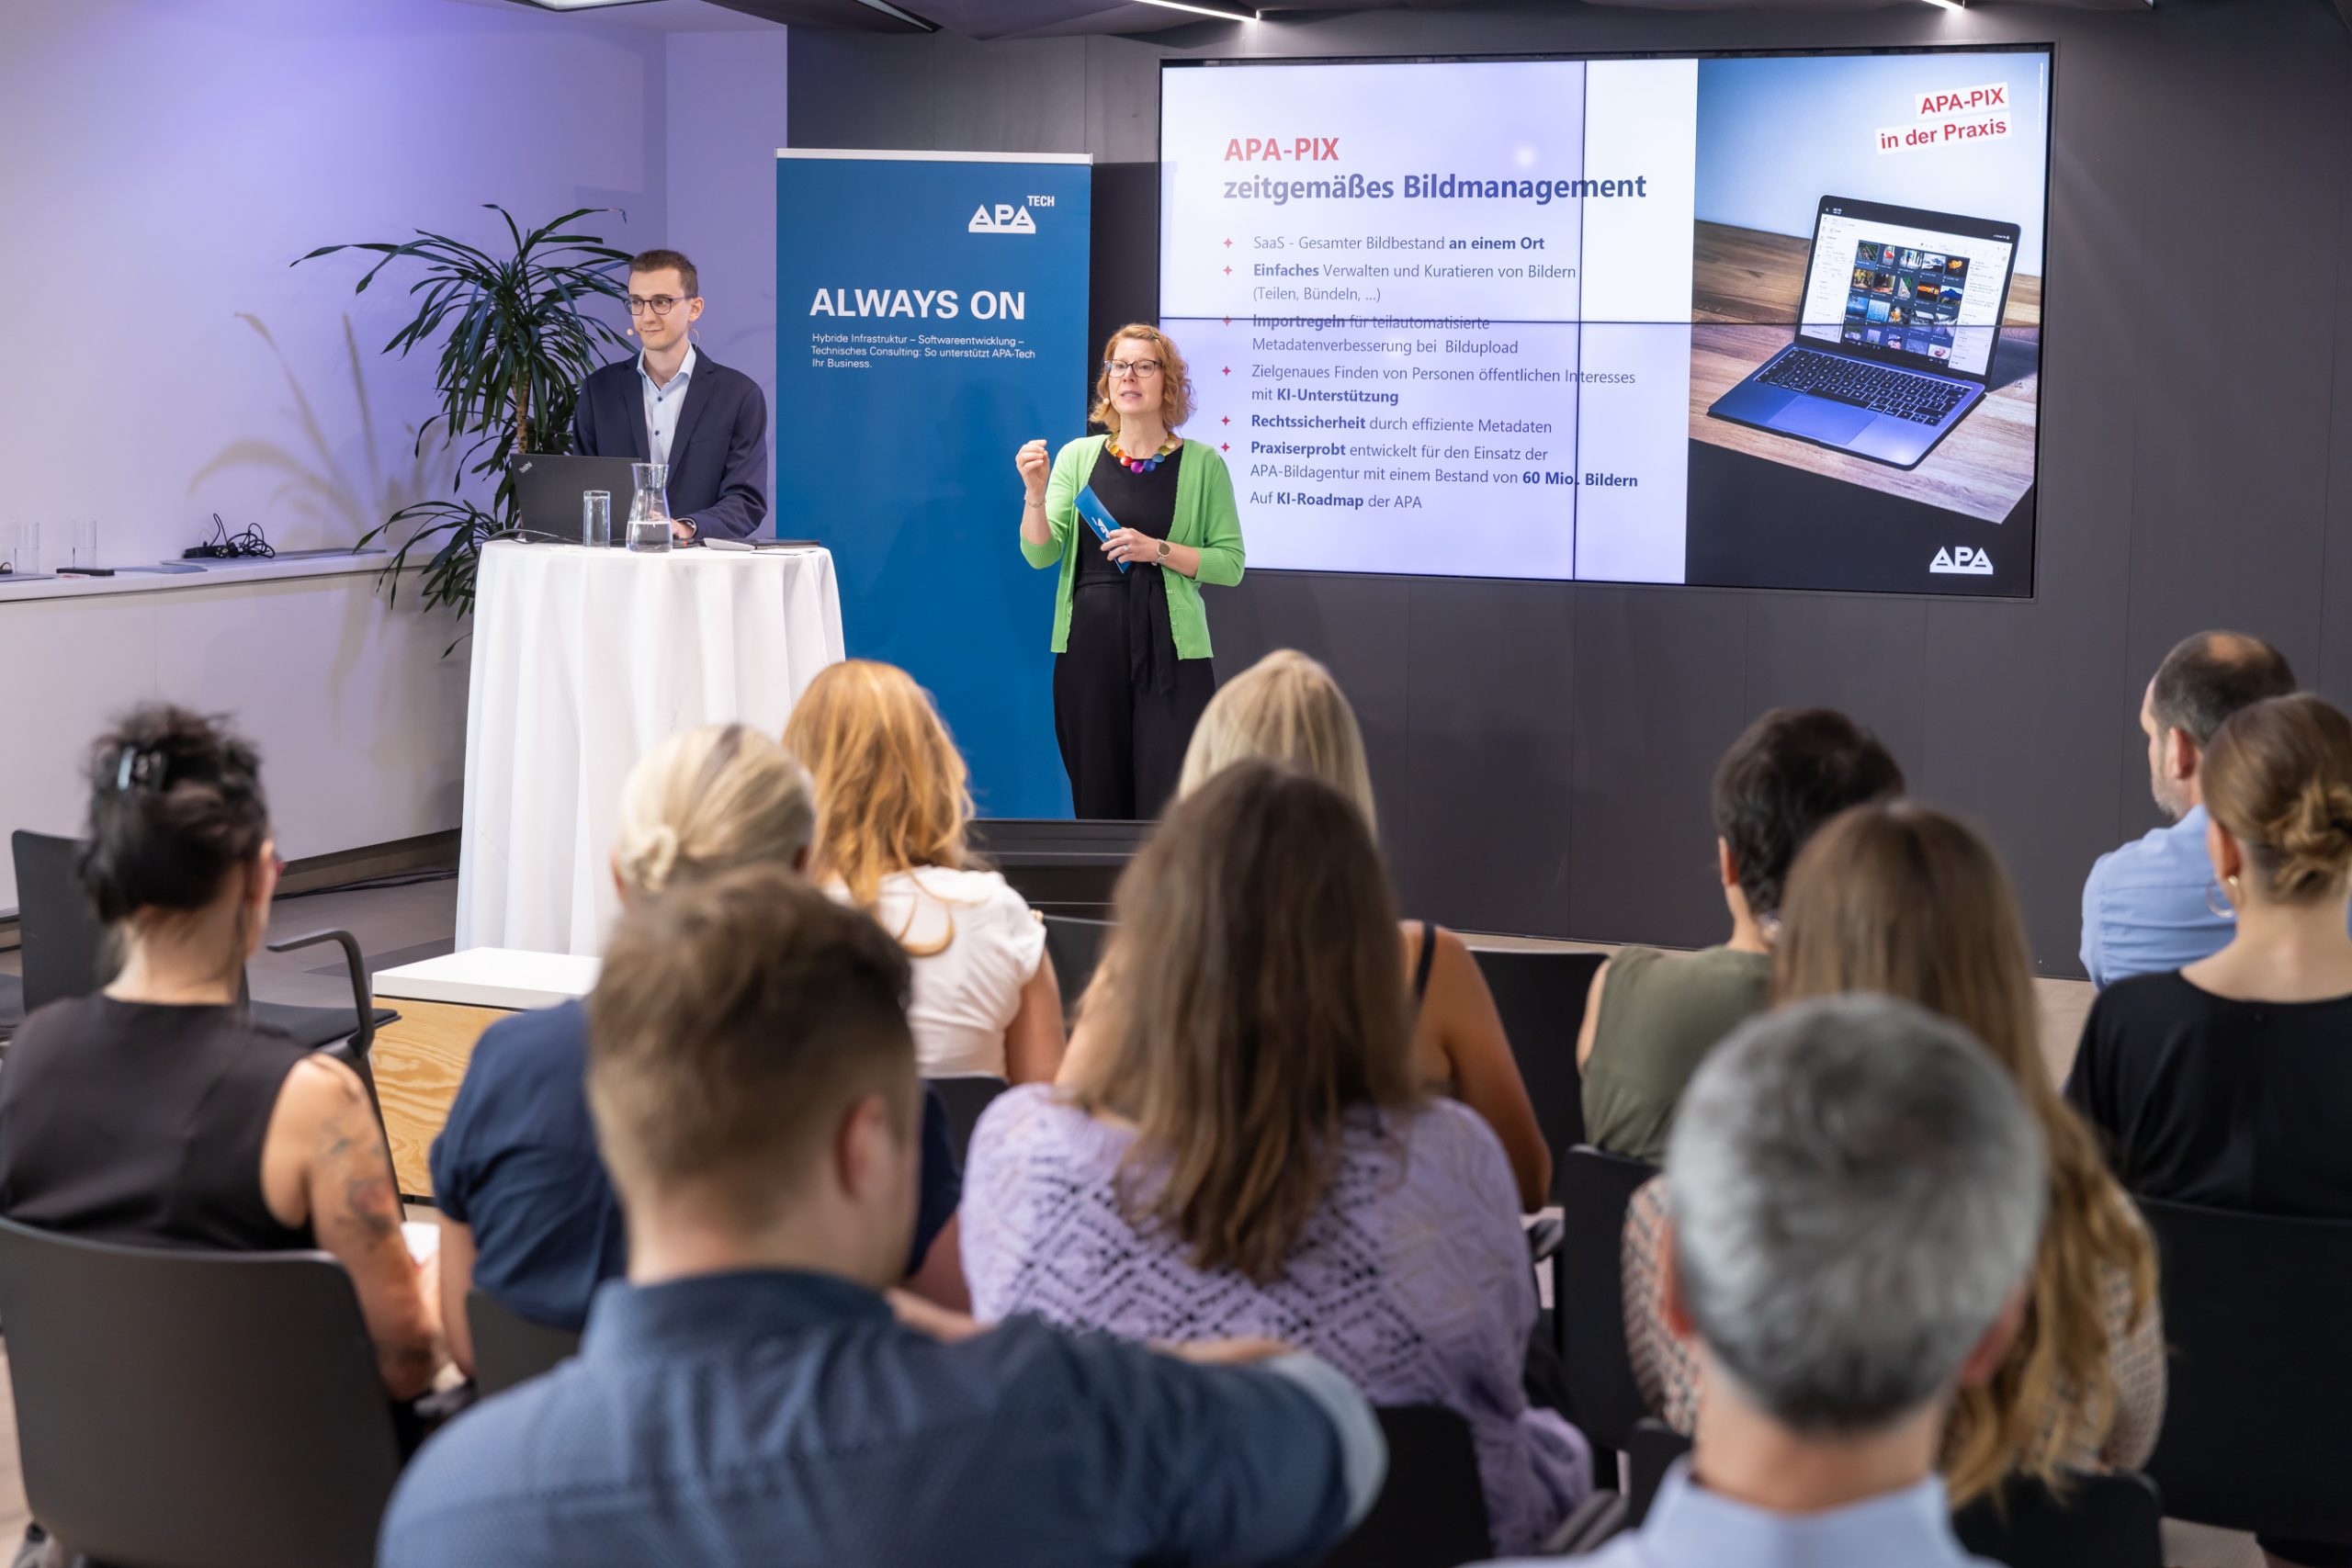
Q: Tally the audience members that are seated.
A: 11